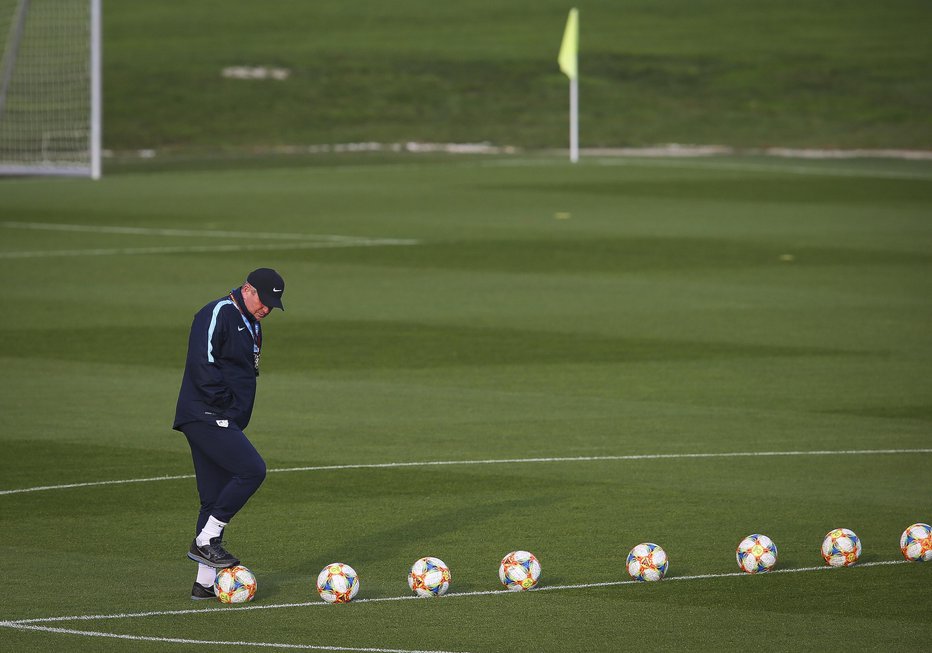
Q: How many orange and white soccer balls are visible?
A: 8